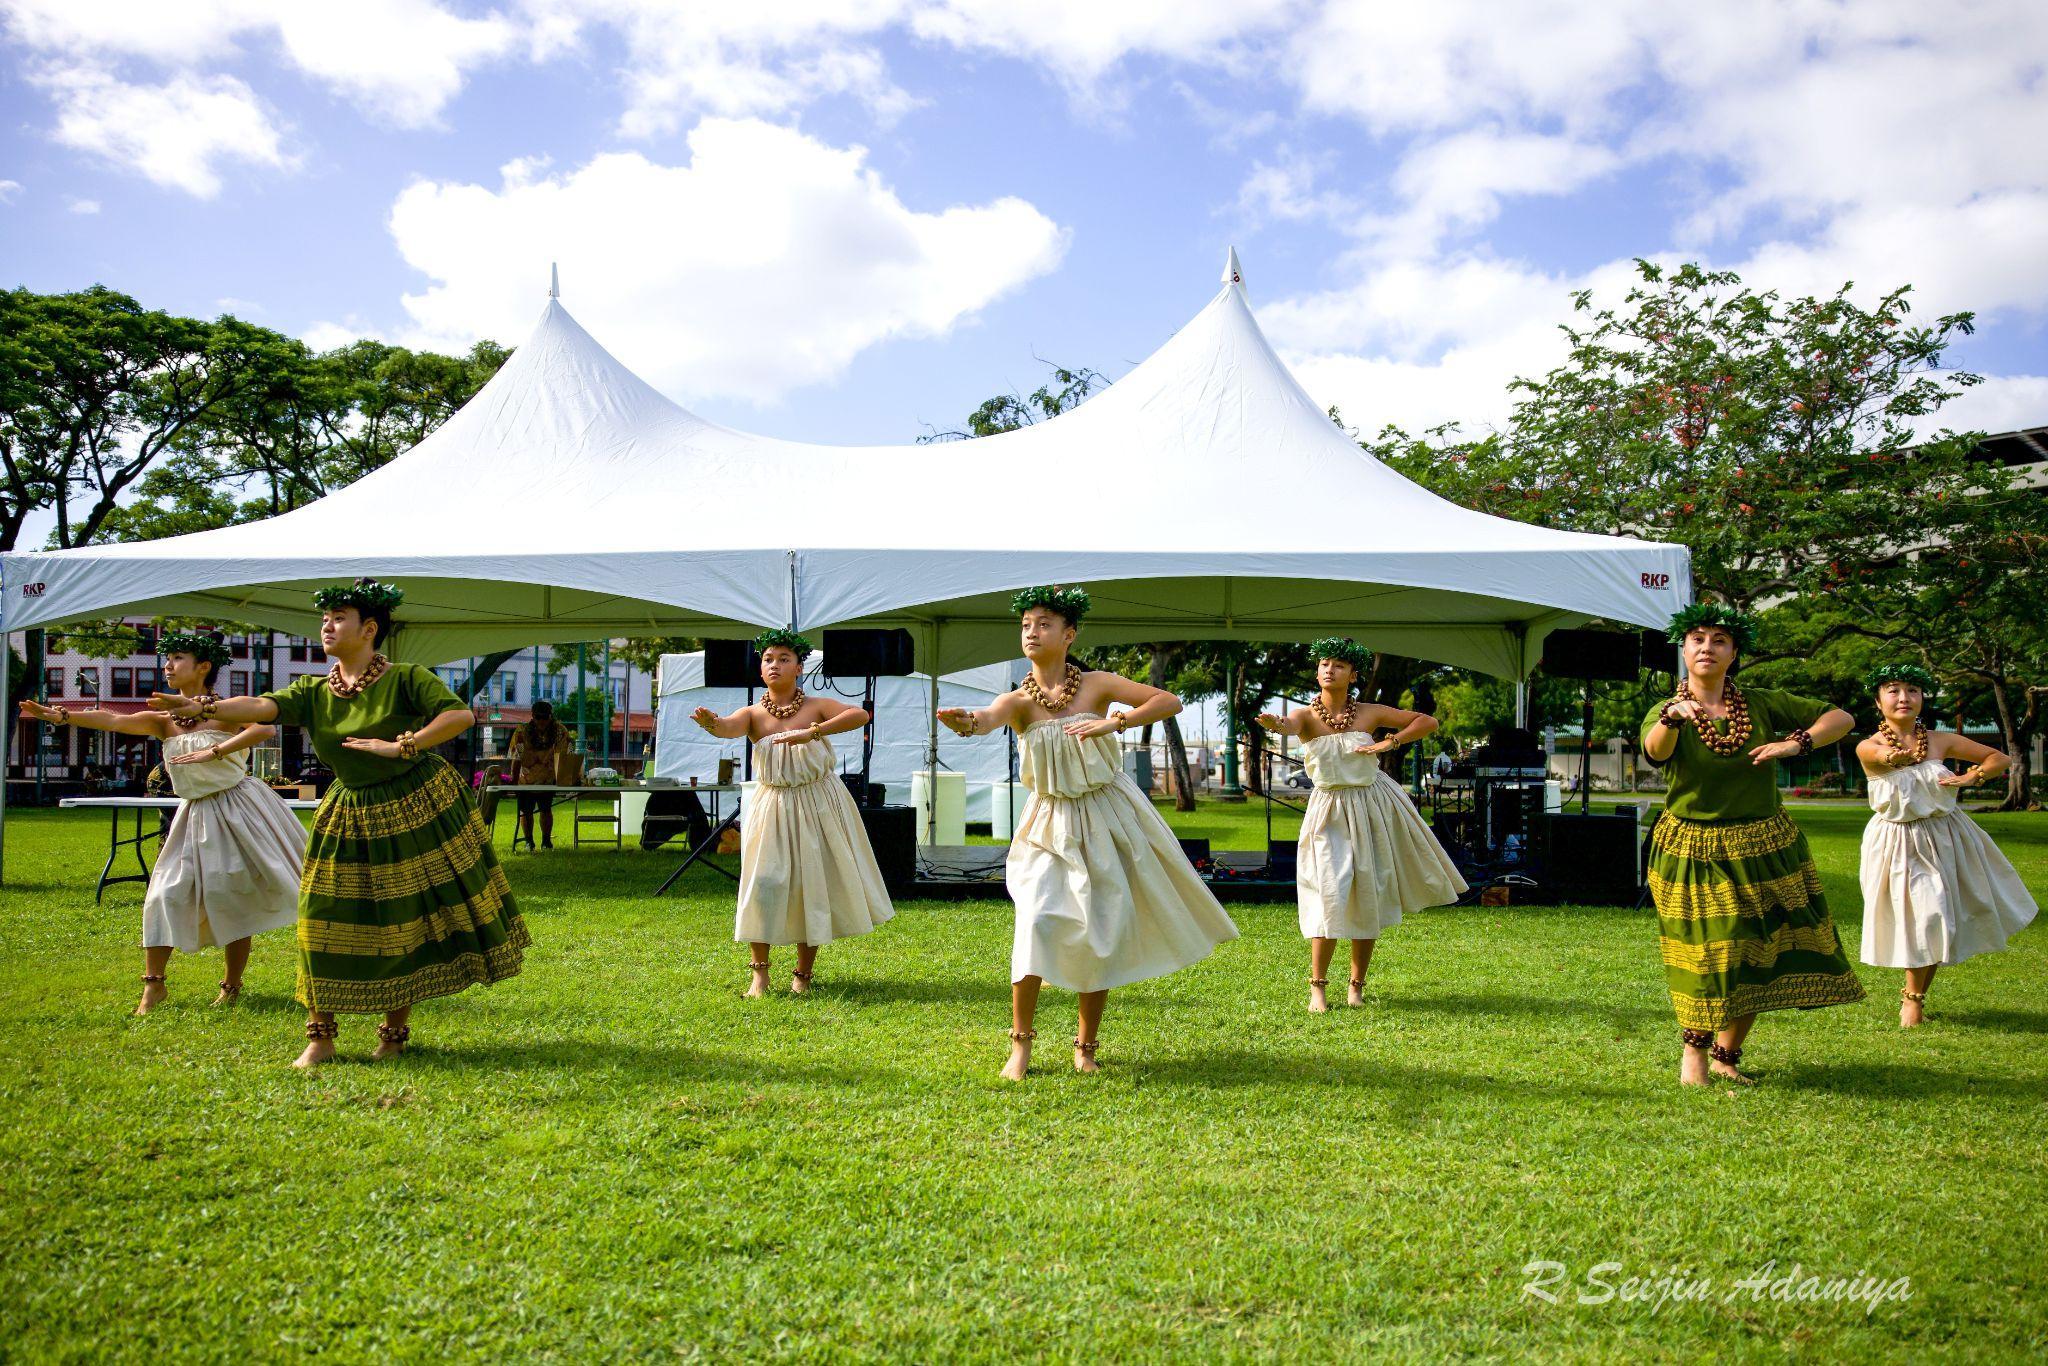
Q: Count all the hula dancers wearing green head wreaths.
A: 7